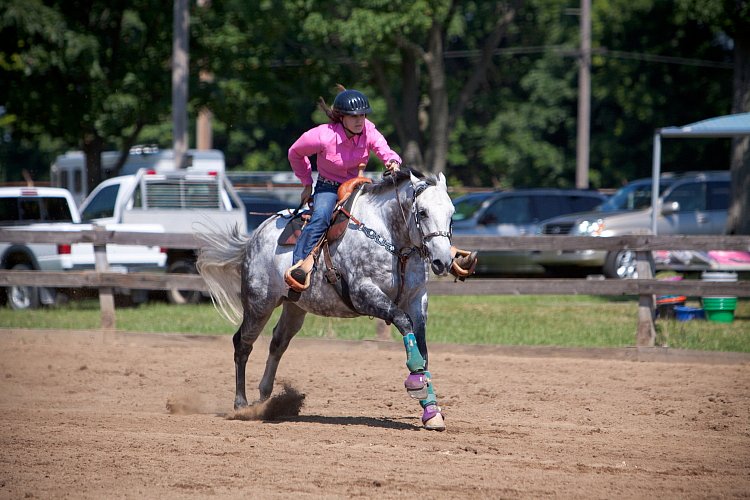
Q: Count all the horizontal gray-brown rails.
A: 2